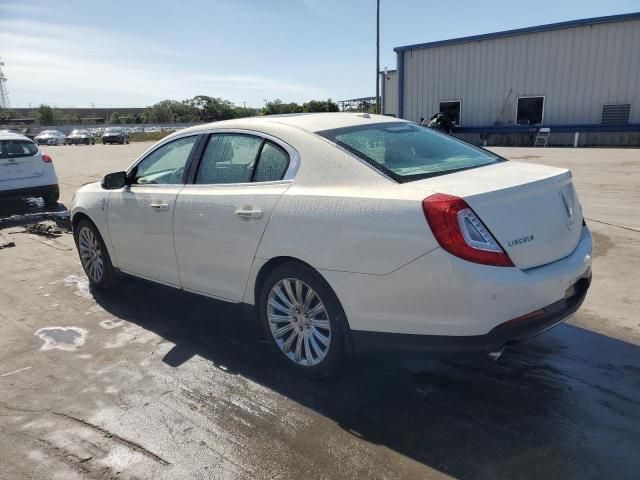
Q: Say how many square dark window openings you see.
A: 2